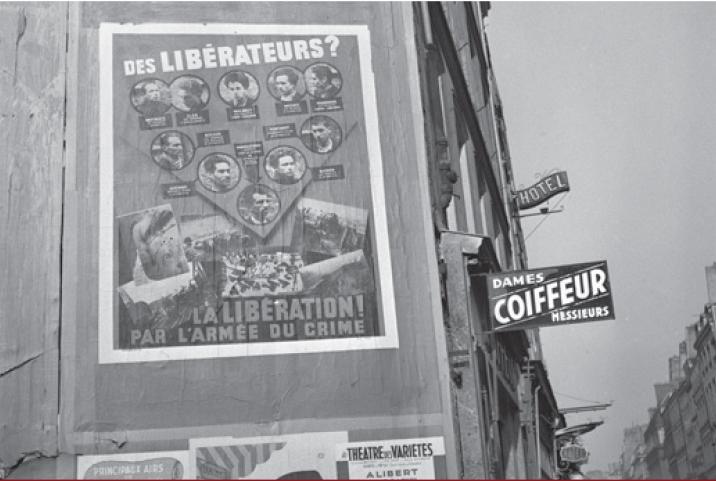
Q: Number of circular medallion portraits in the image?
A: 10